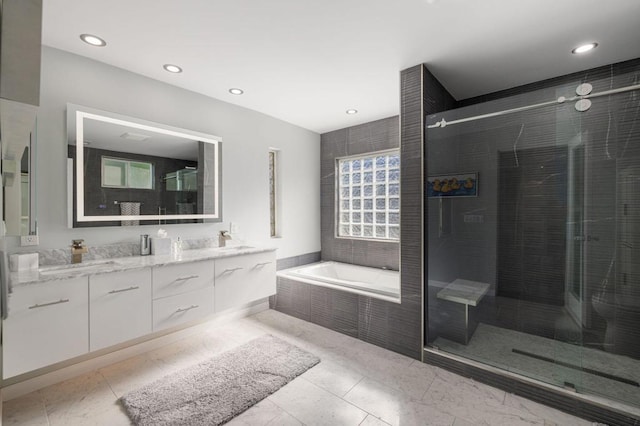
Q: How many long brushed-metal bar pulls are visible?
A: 6